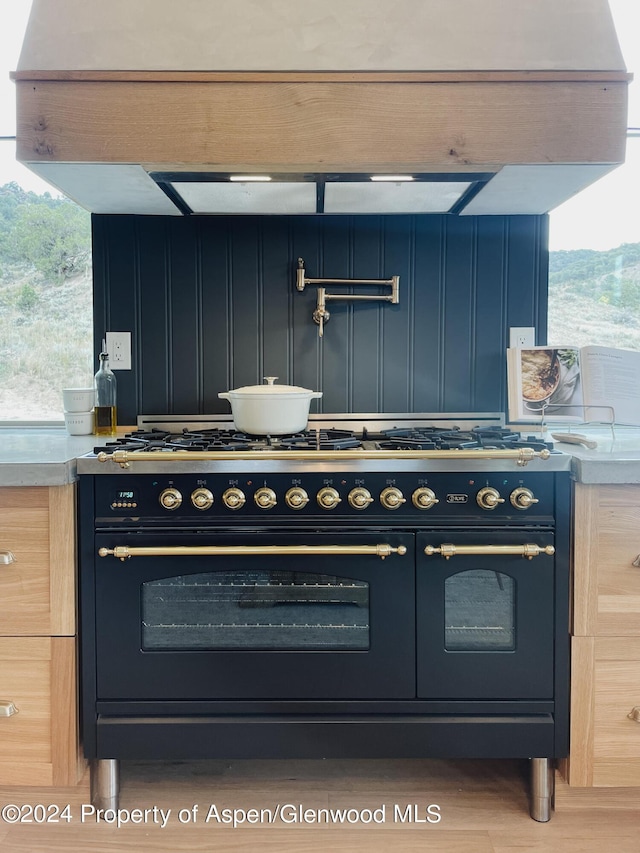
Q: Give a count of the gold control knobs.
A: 11